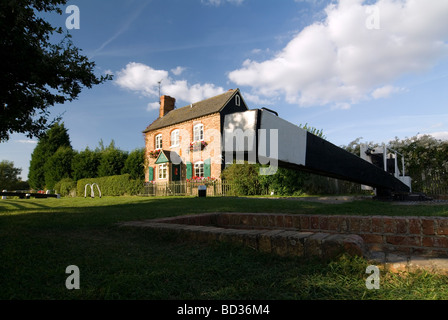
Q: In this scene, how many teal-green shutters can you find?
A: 3